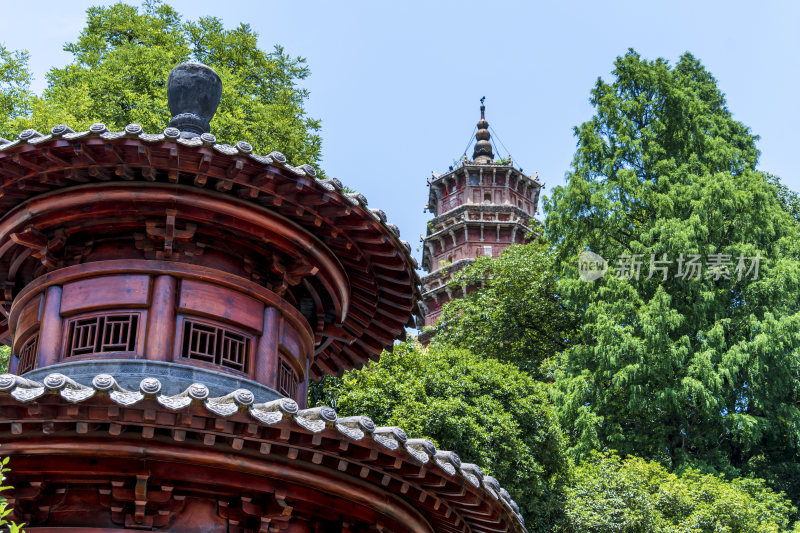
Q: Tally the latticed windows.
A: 4